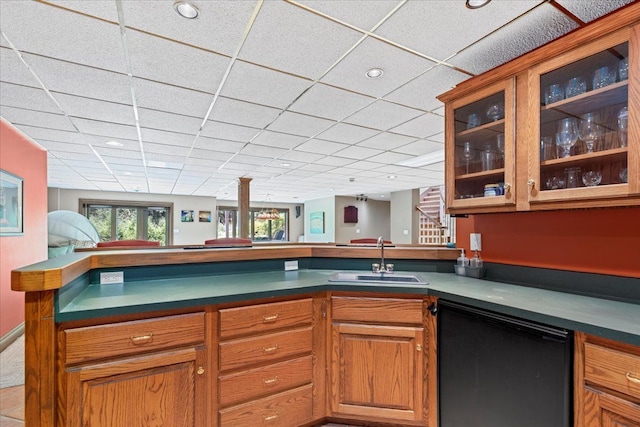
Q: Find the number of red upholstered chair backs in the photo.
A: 3